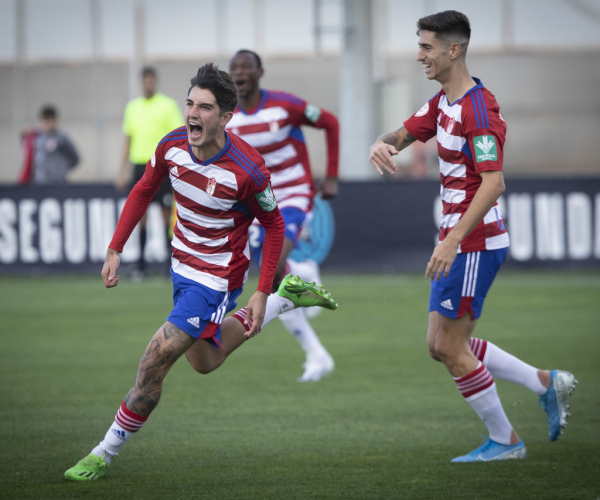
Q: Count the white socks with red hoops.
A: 4